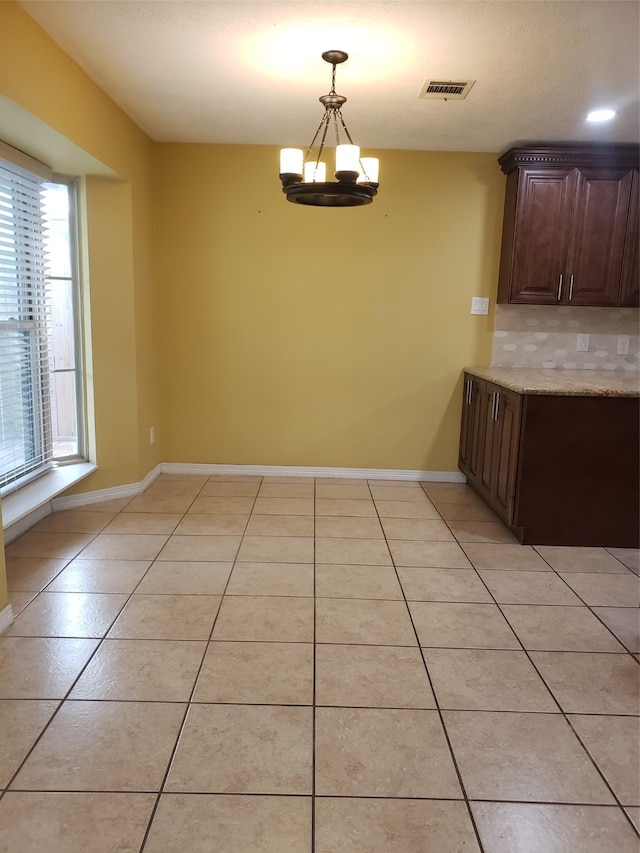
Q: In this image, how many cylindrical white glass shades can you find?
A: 4